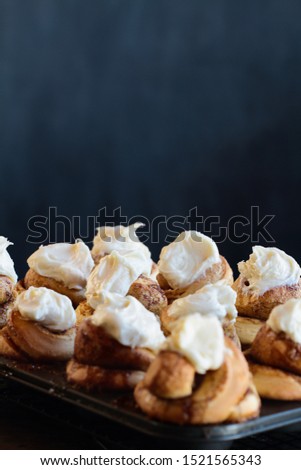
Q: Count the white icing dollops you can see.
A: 11